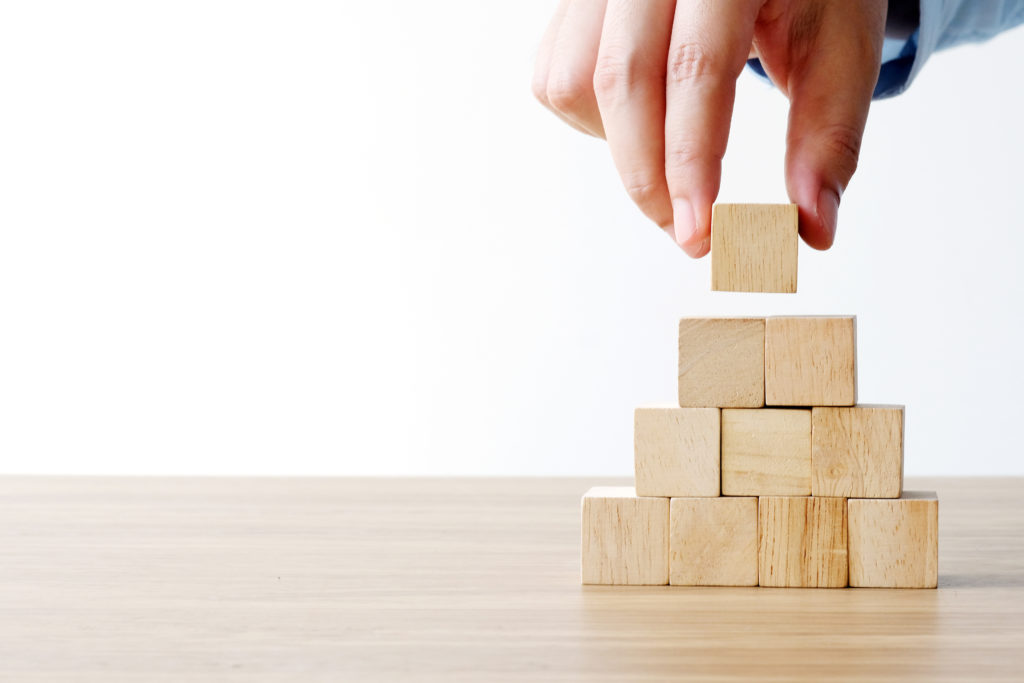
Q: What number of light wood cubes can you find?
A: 10